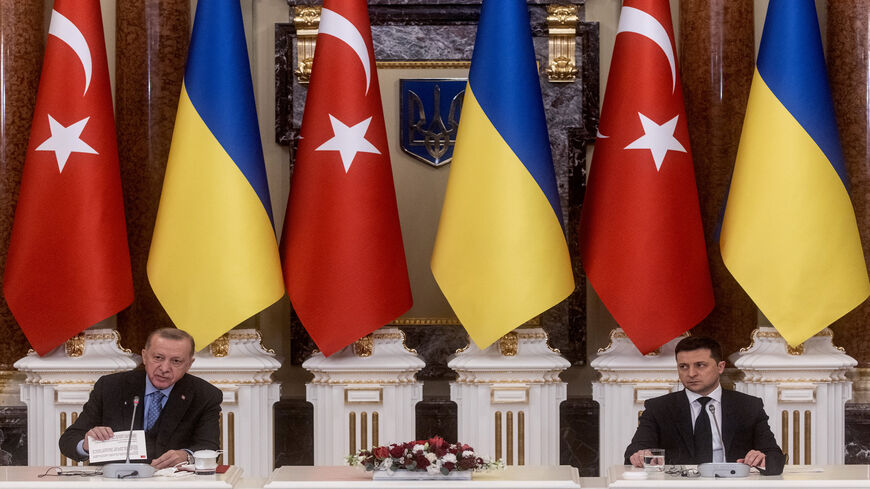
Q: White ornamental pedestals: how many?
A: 6